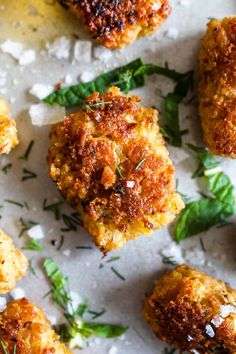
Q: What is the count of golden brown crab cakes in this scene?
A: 7